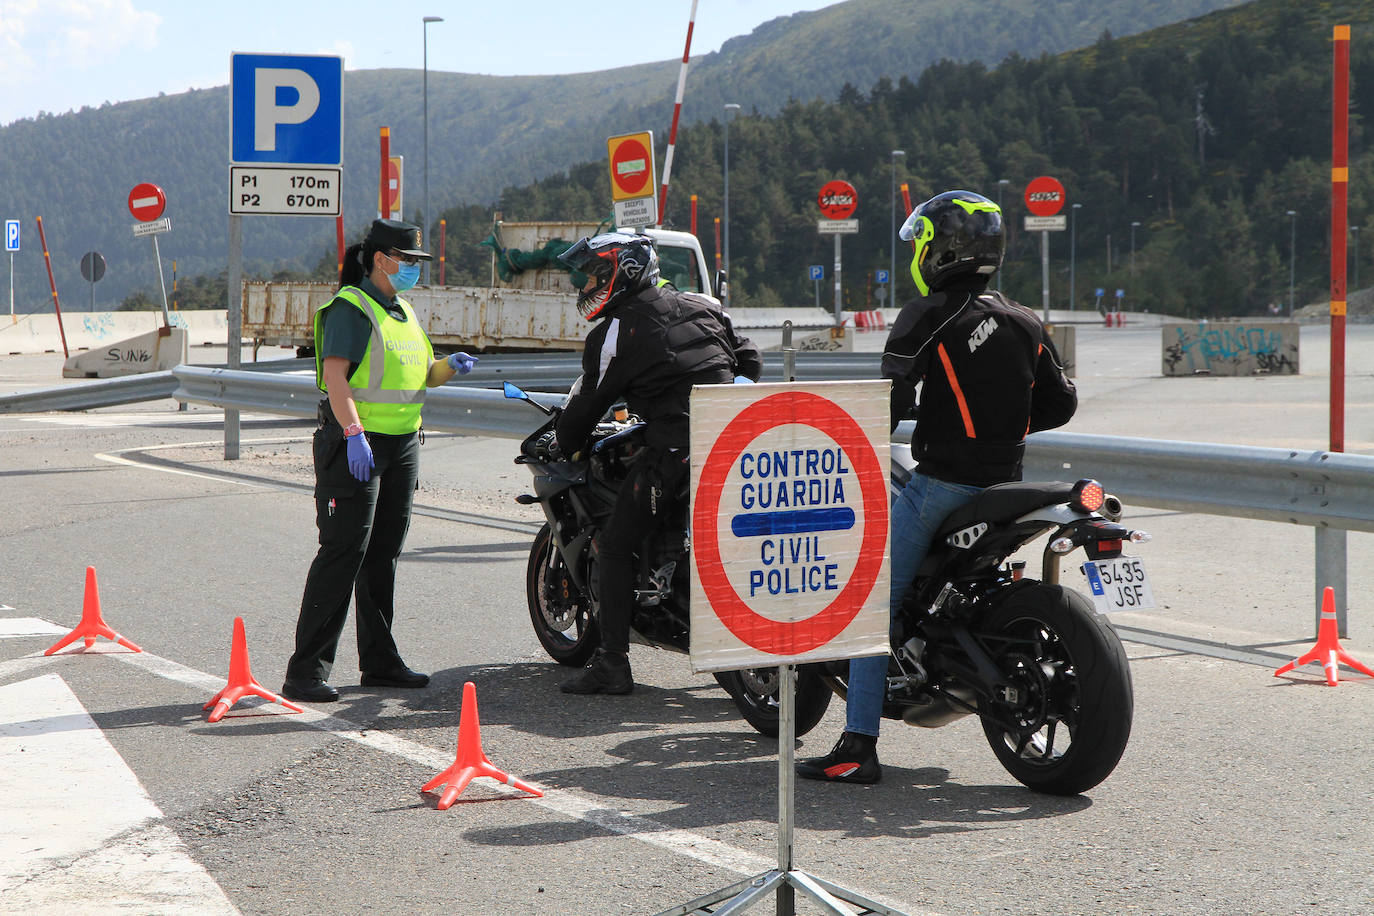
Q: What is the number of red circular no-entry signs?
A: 5